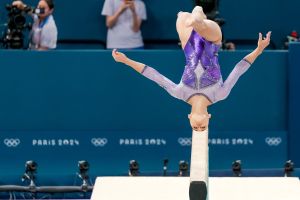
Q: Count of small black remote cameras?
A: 6